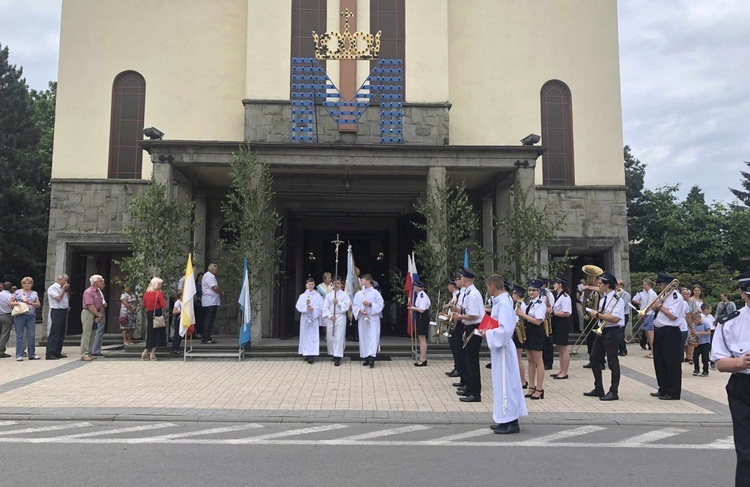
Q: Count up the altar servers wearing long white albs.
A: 4